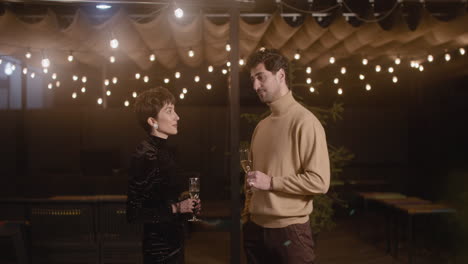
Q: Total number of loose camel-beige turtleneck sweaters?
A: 1